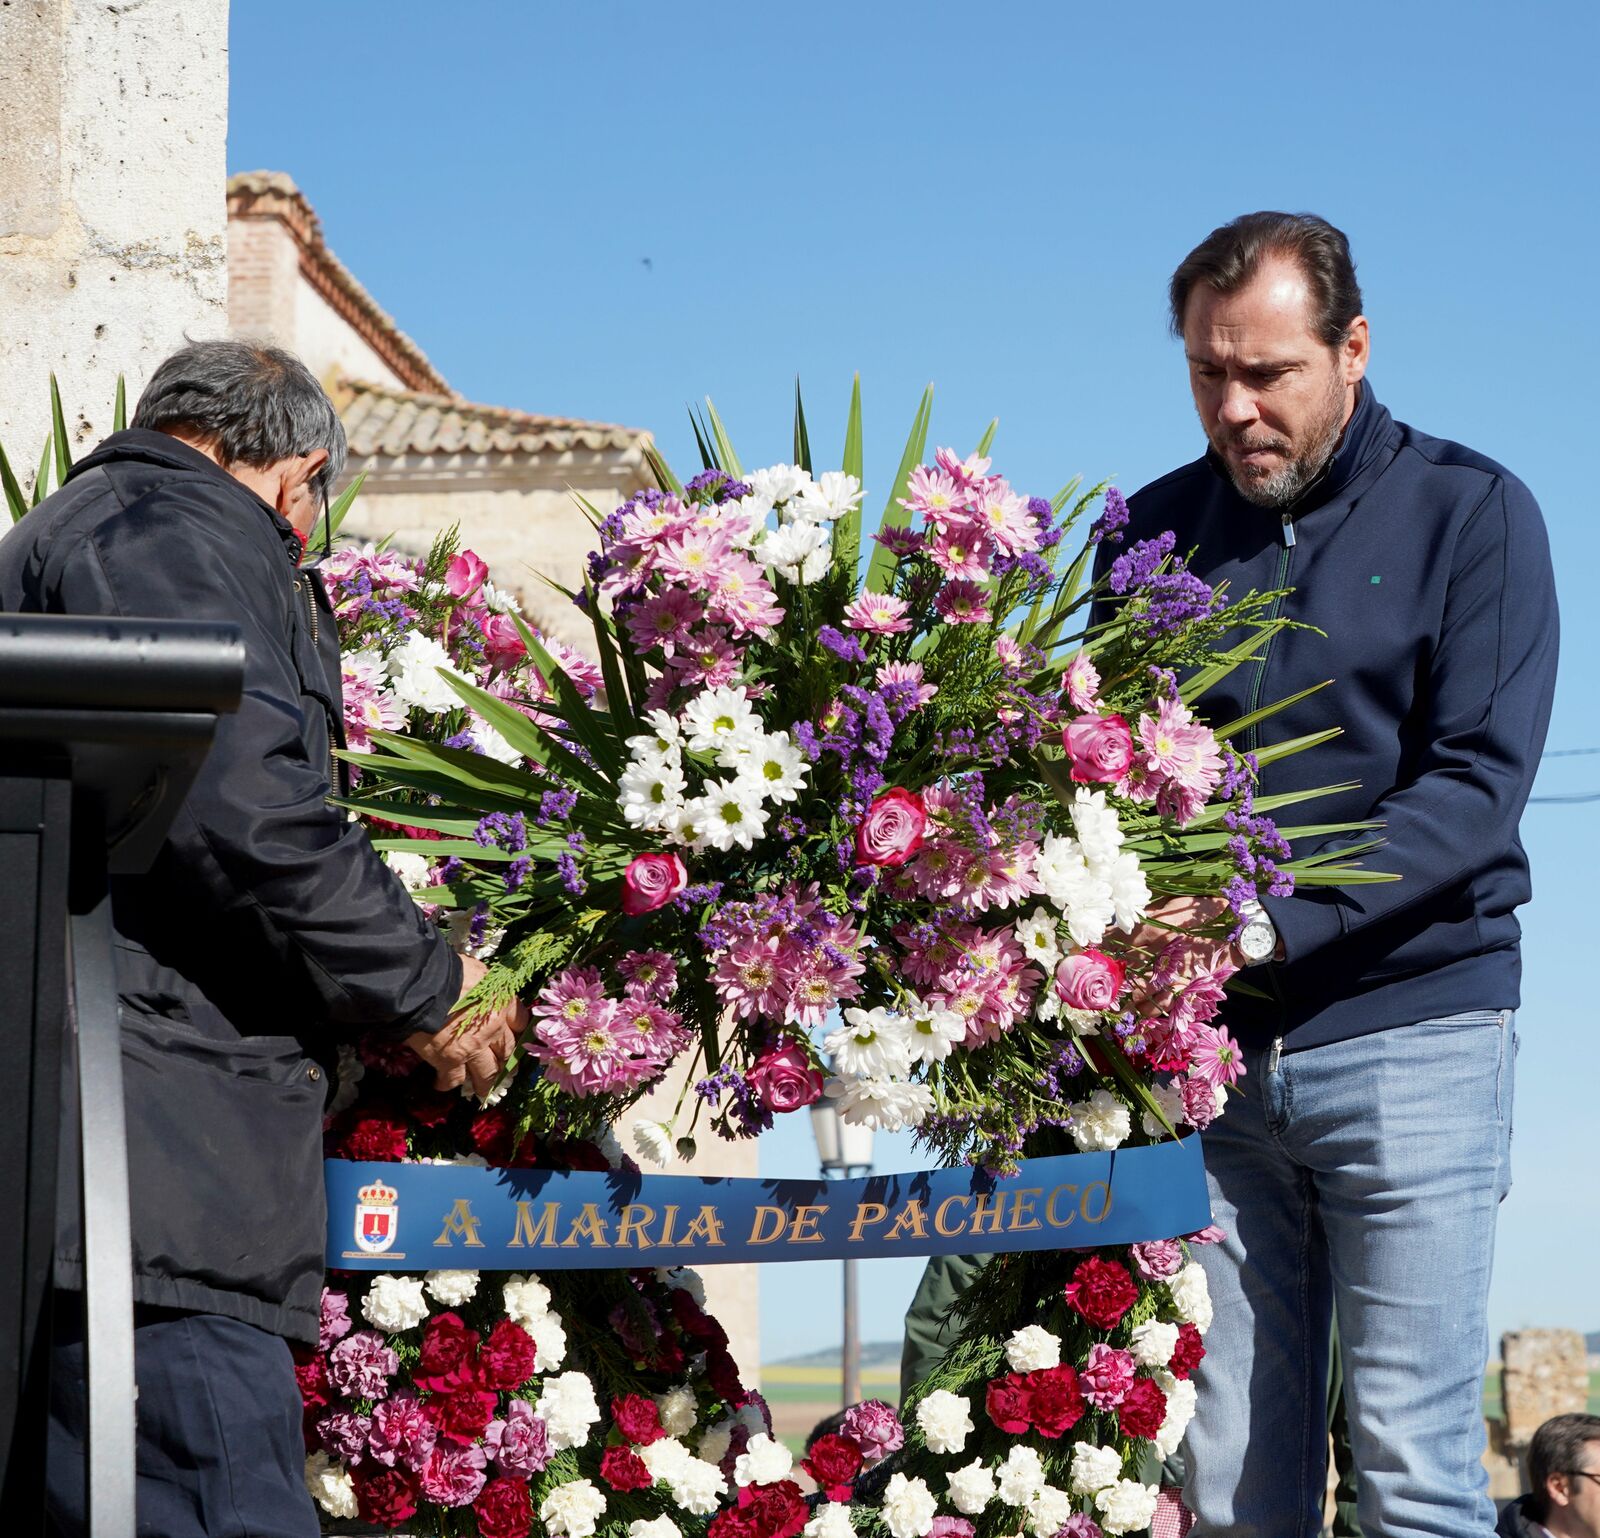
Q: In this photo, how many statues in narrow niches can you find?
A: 0